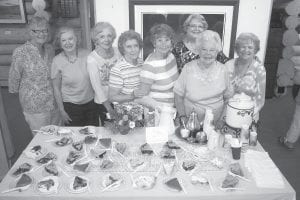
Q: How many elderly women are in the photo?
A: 8